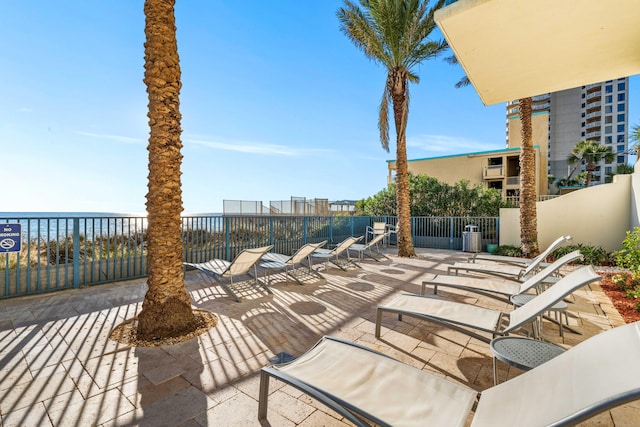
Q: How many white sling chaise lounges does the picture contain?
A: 9